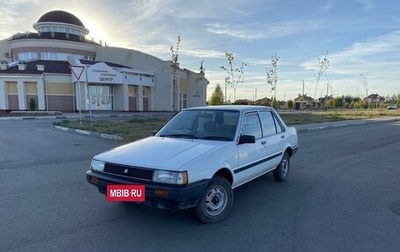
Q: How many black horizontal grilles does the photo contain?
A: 1